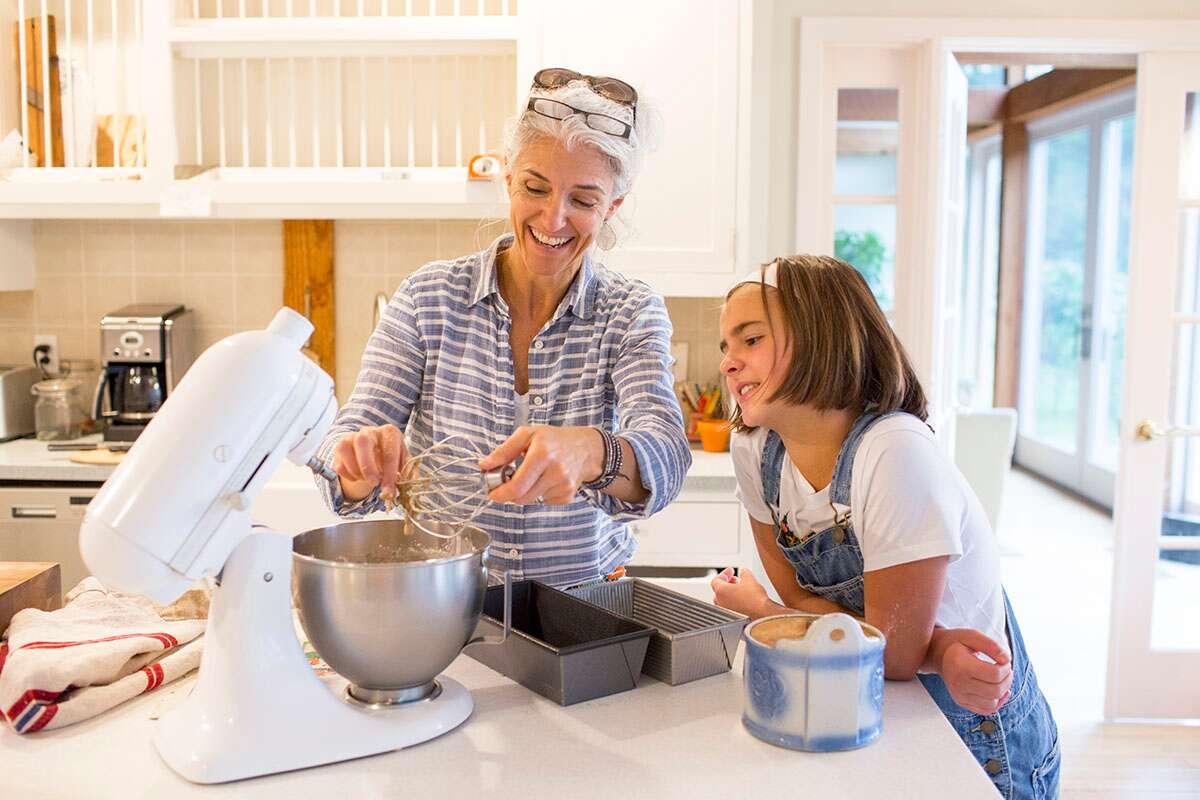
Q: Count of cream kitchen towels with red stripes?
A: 1